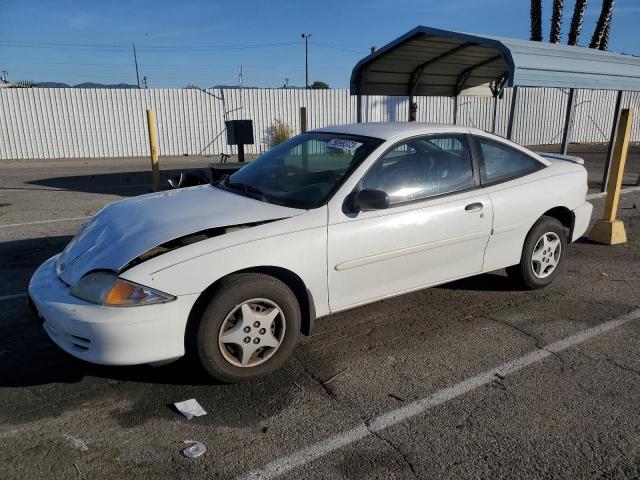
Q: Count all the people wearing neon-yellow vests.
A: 0